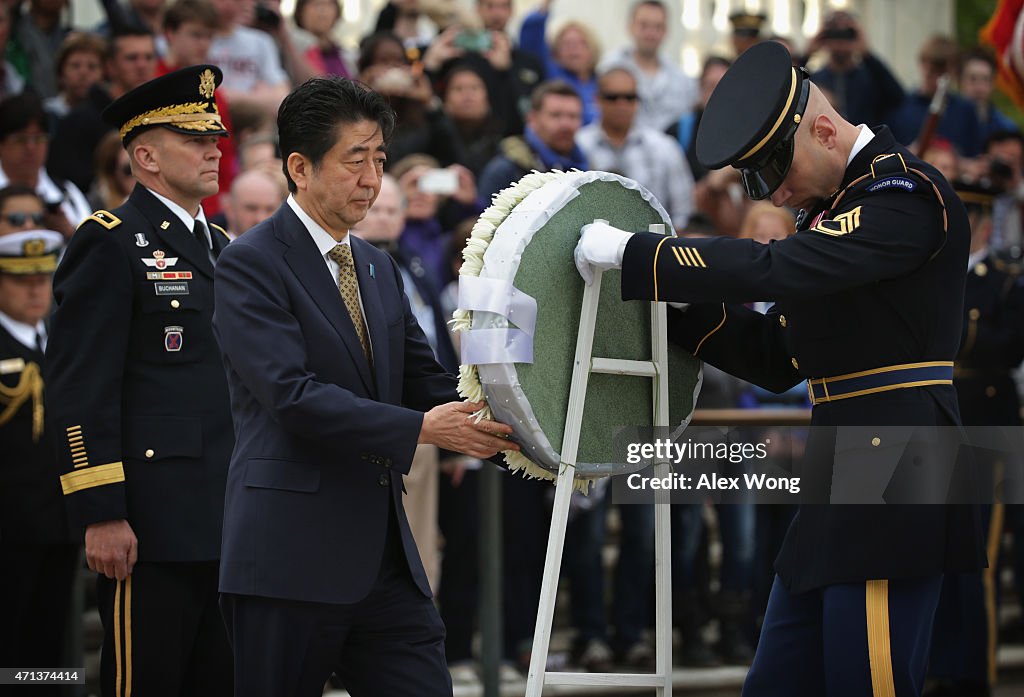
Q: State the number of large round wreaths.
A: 1